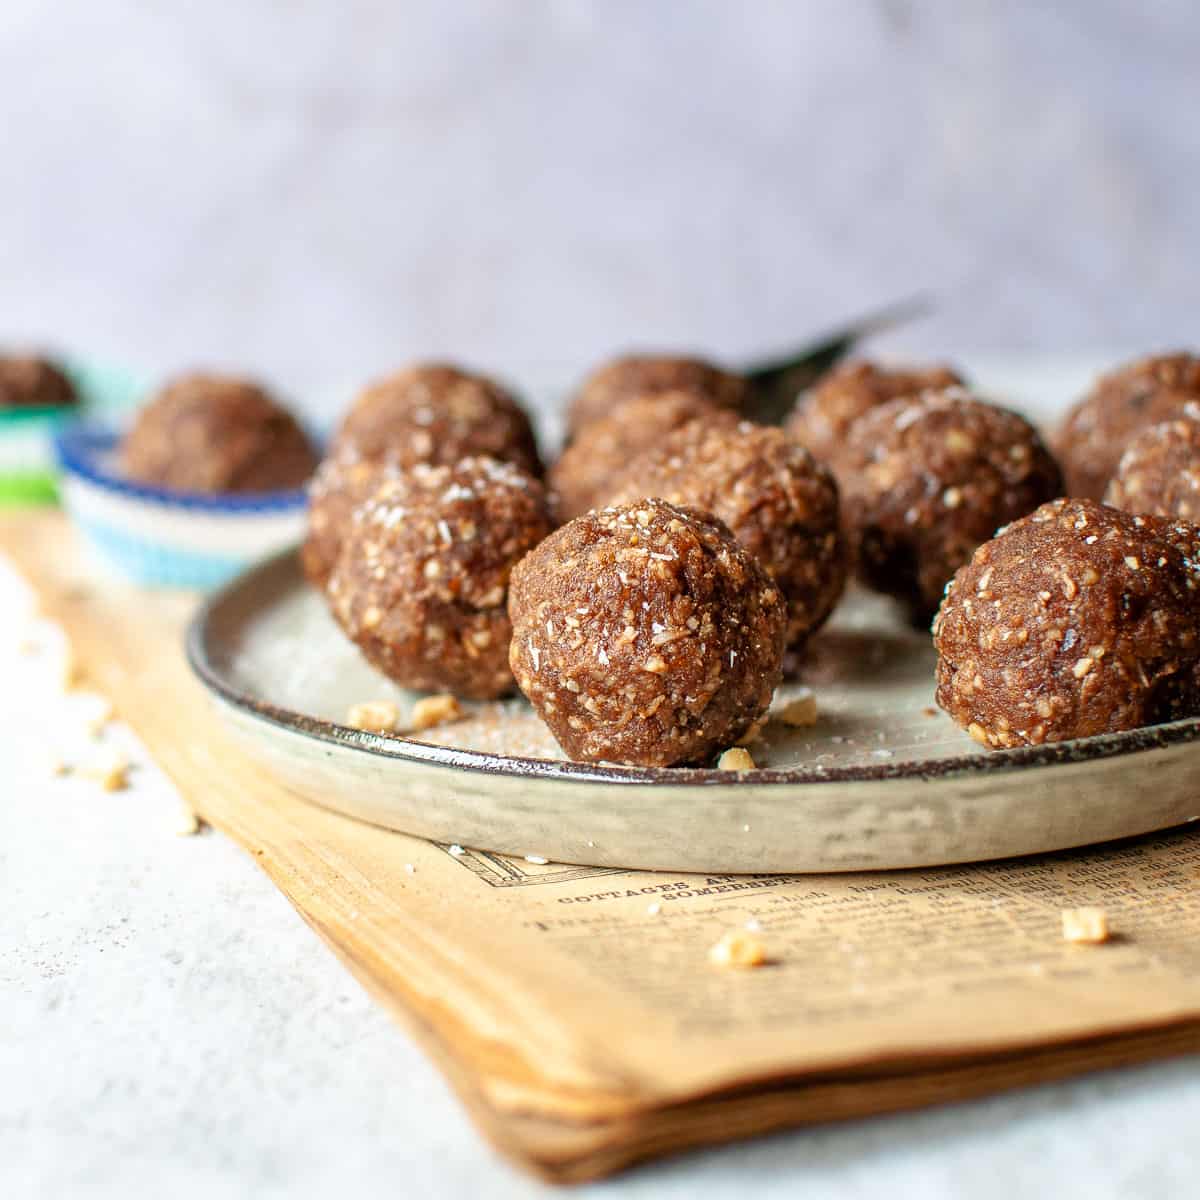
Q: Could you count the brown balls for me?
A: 14